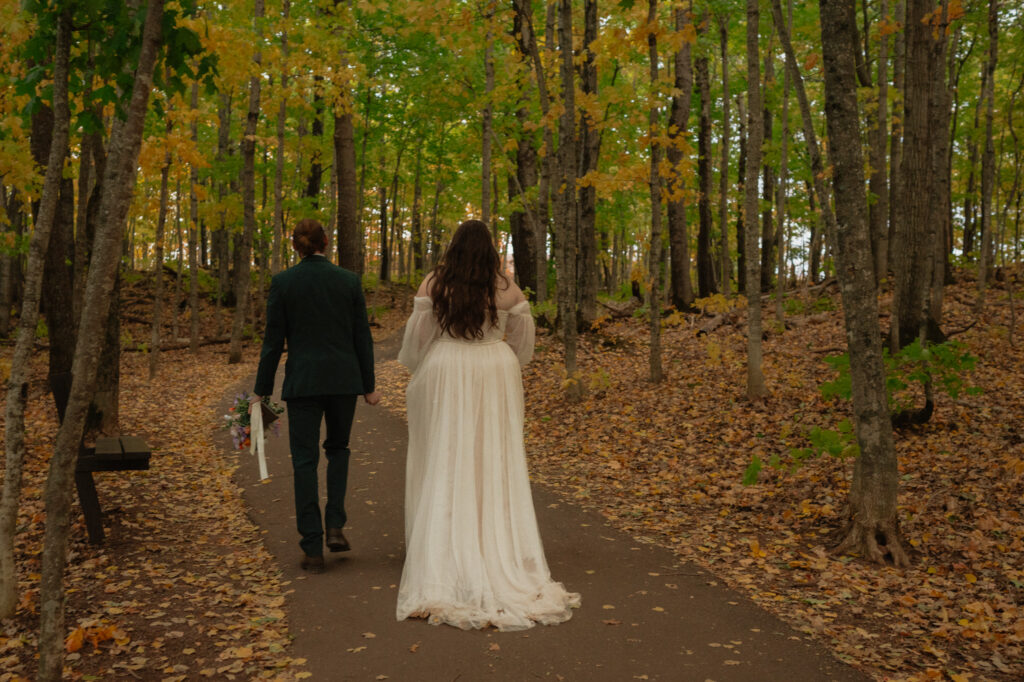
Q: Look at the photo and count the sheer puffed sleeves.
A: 2